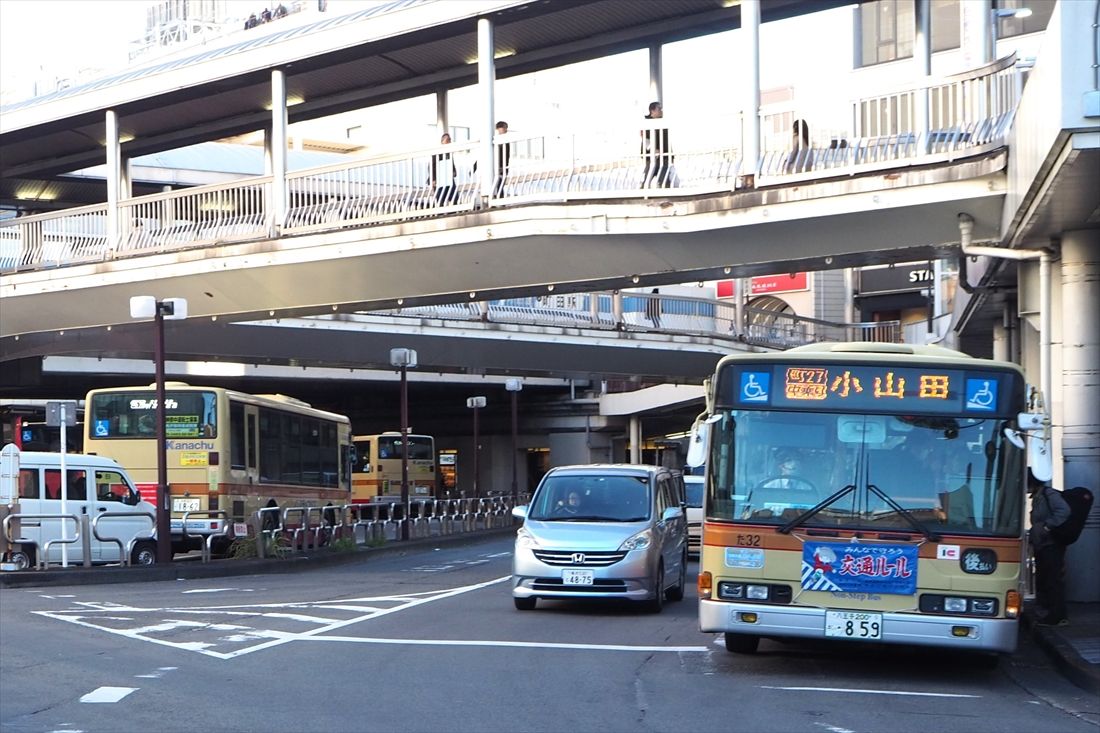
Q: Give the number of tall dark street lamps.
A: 4